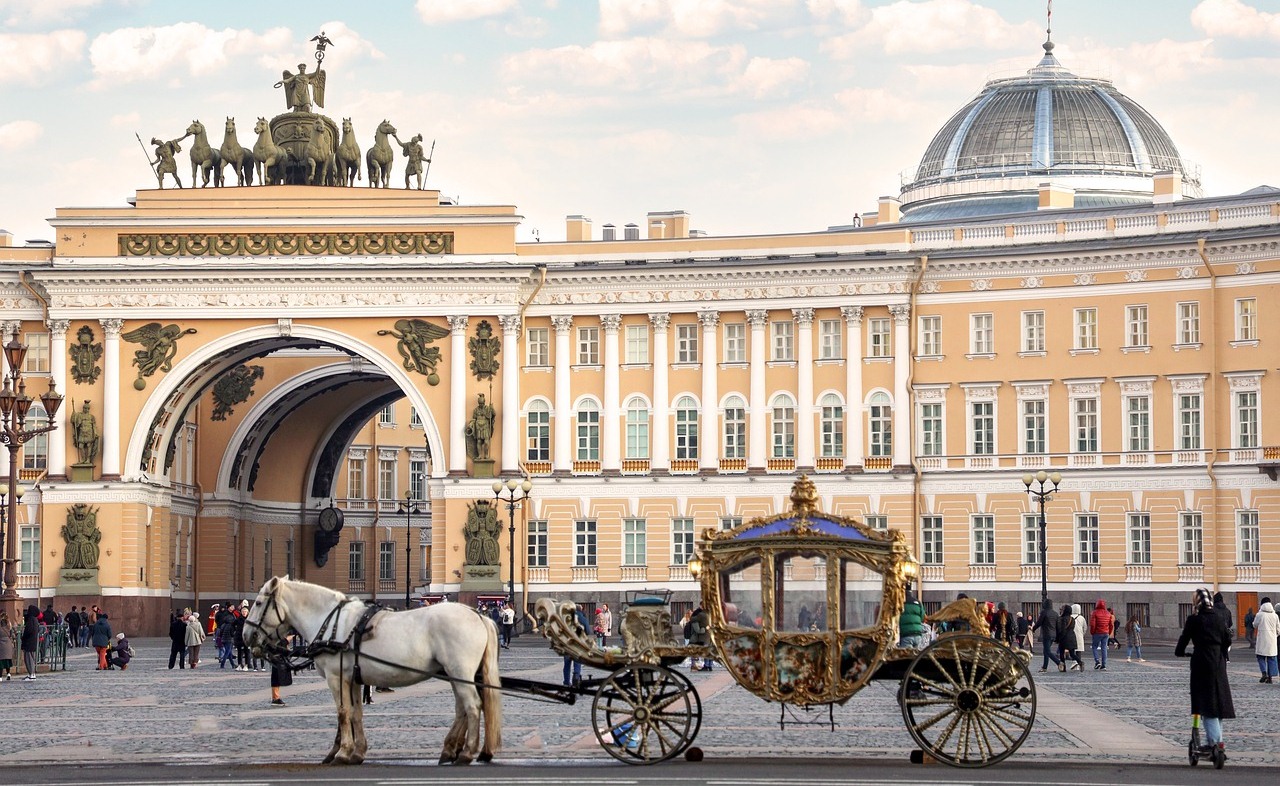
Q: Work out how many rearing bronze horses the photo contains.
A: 6